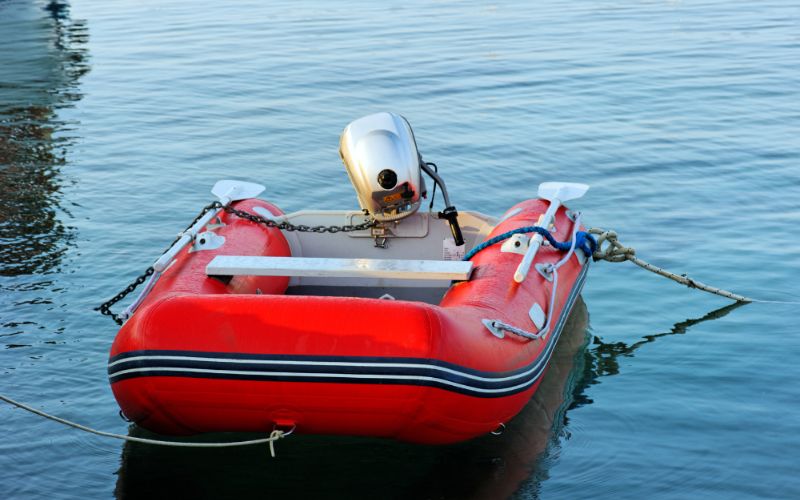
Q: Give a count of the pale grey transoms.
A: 1